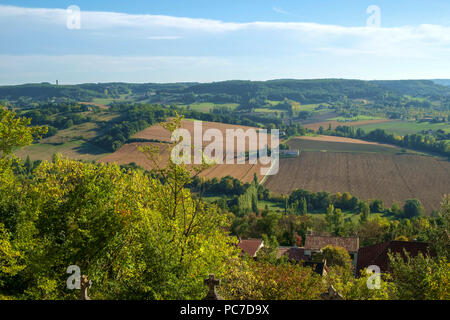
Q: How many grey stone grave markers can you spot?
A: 3